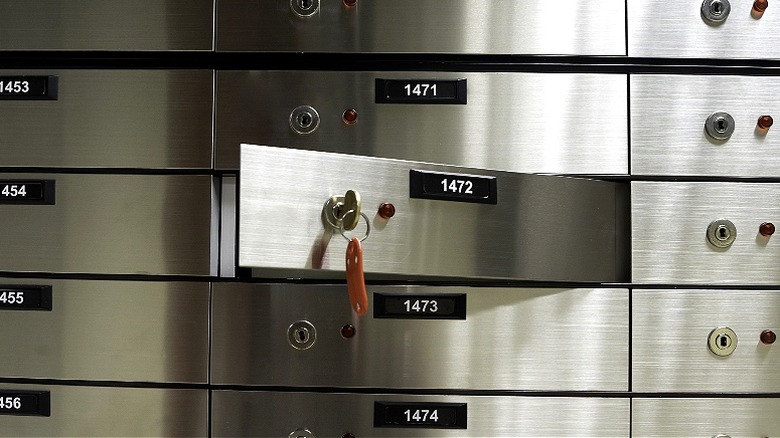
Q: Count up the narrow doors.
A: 15